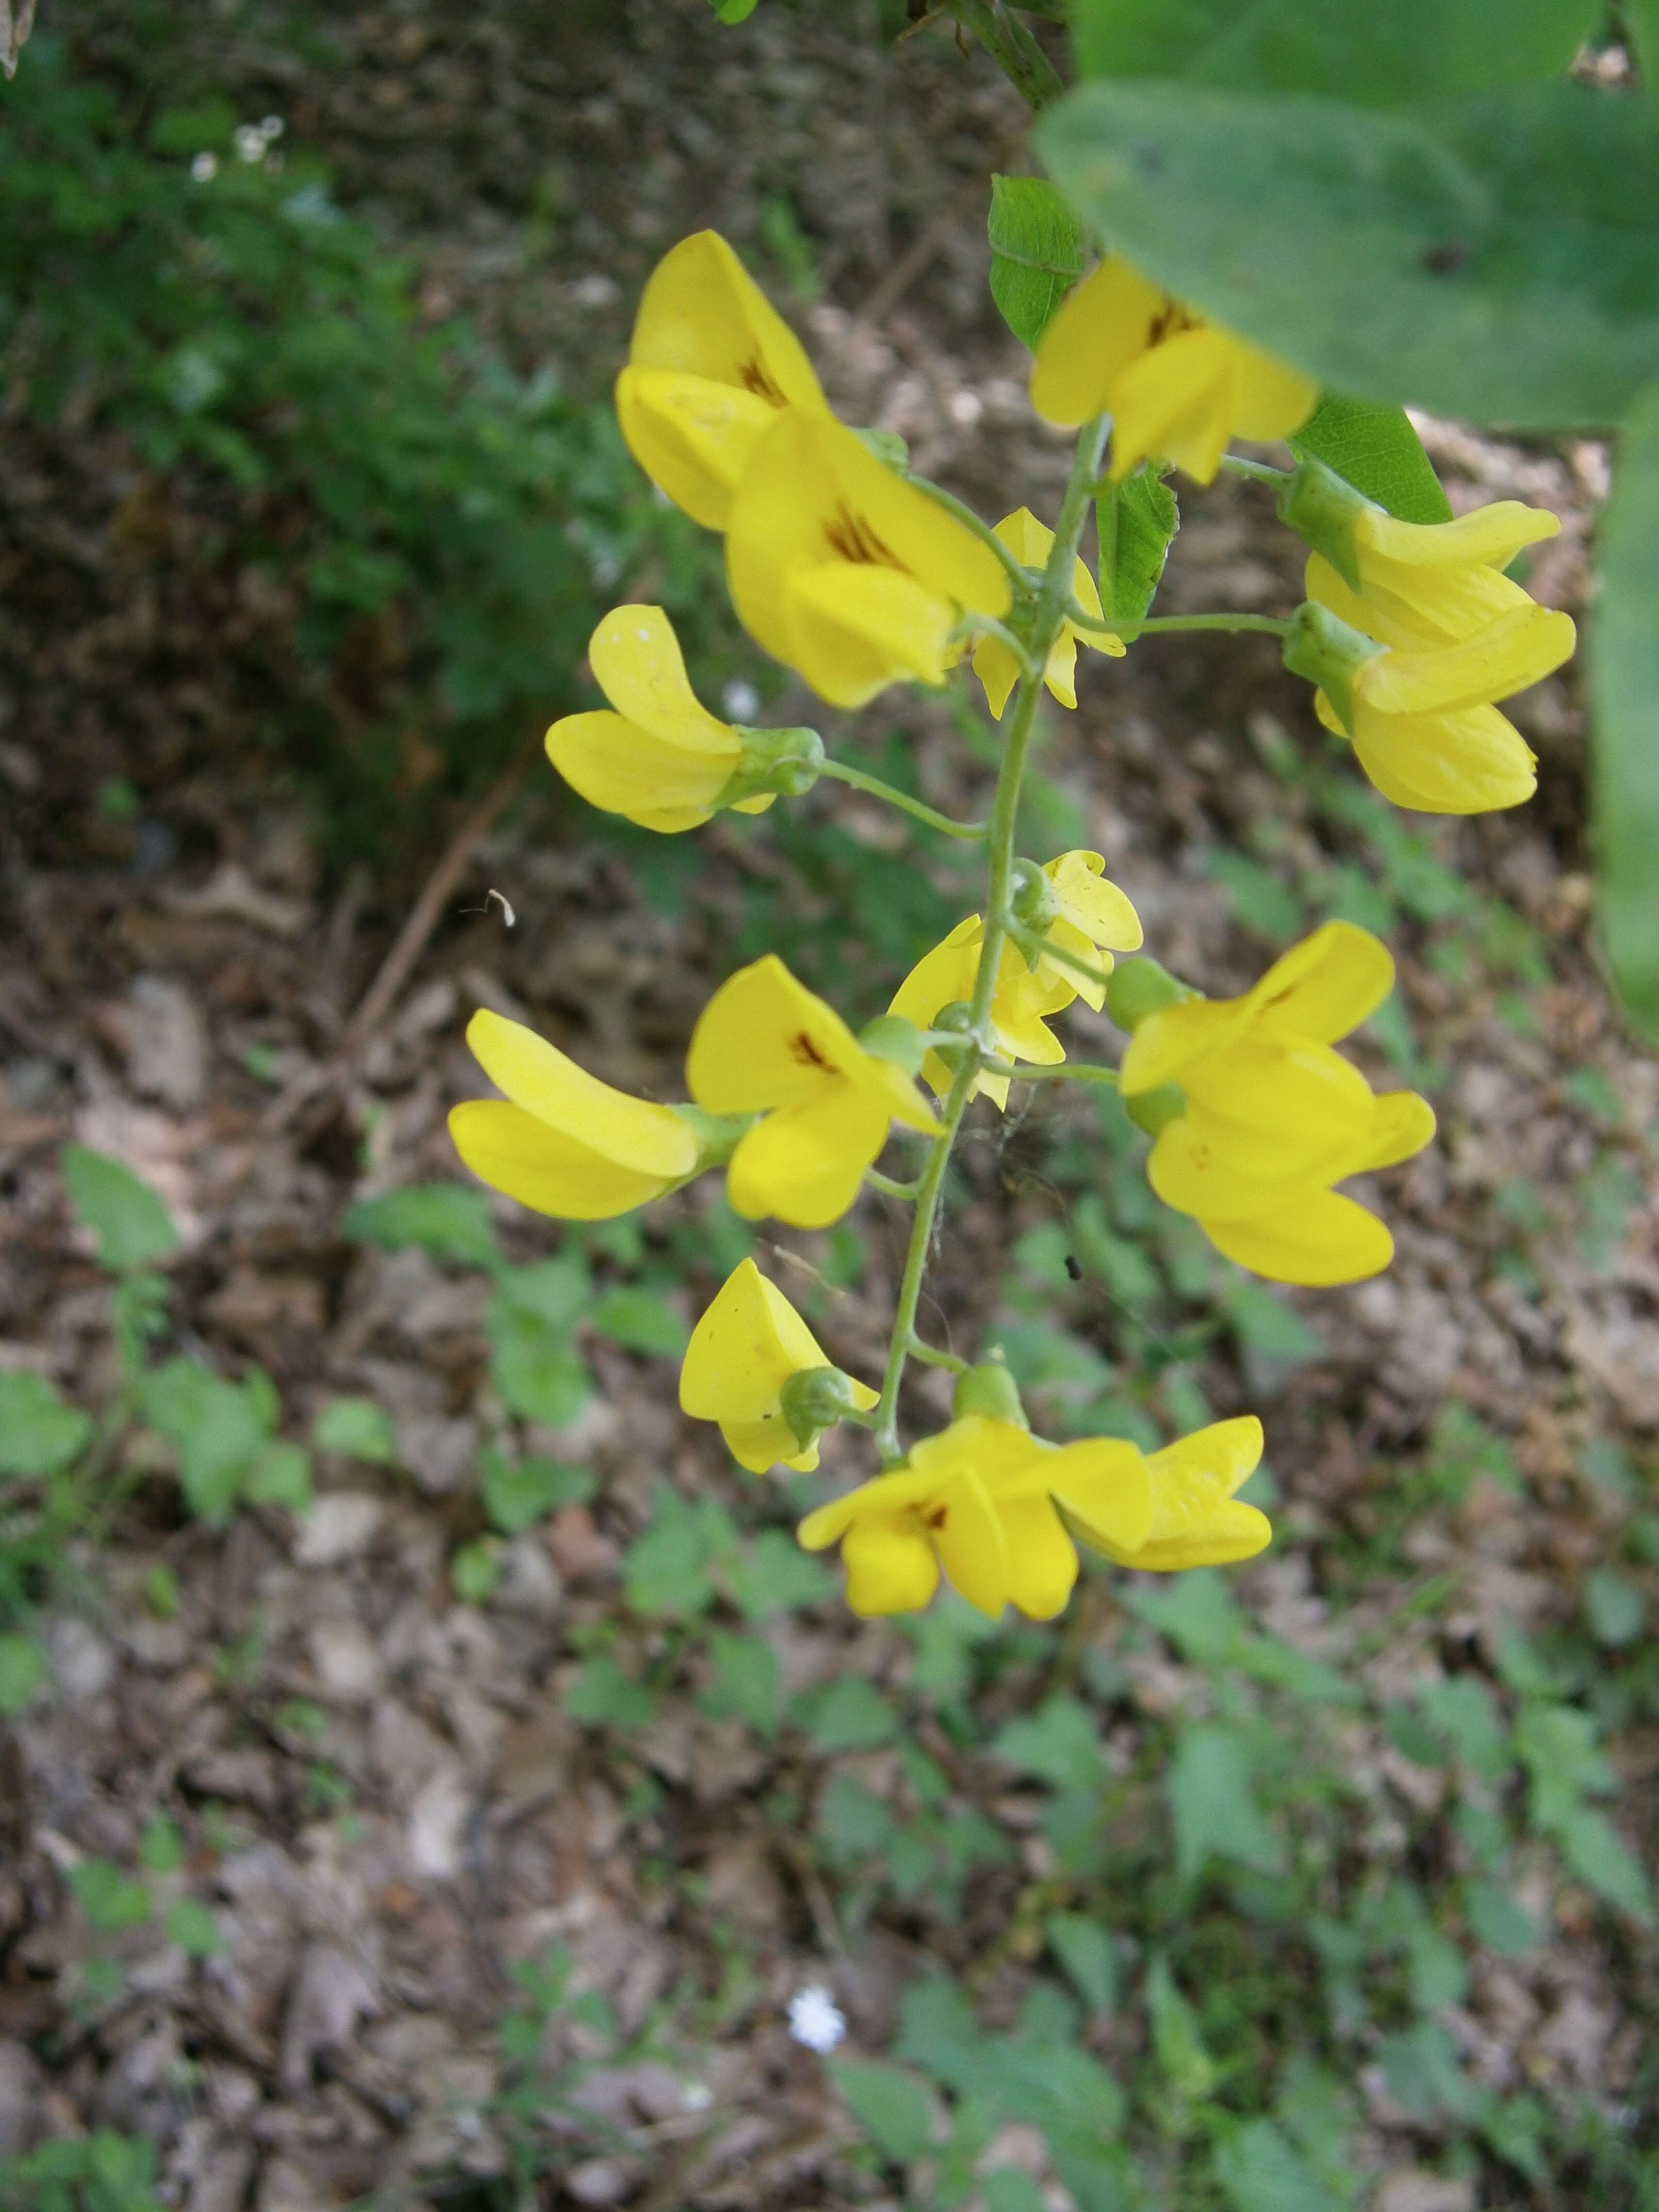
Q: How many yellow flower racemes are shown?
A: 1